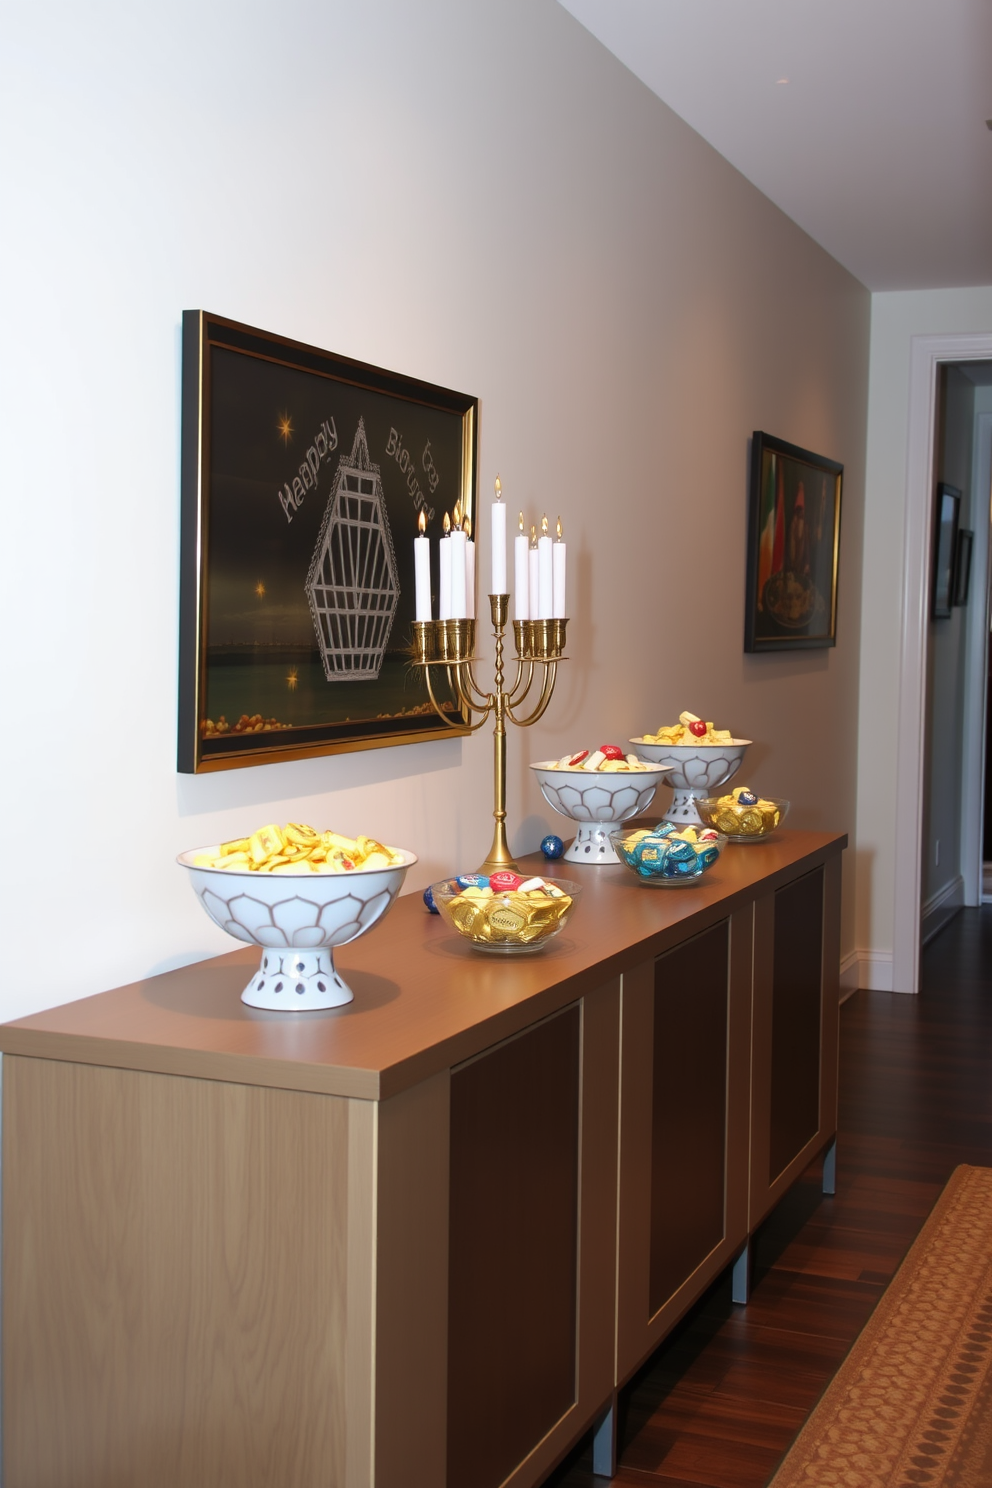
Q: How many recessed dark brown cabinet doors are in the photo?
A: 3